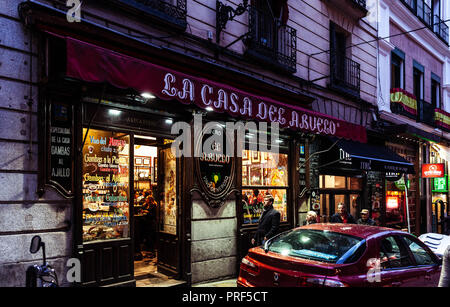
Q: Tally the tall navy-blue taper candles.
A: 0